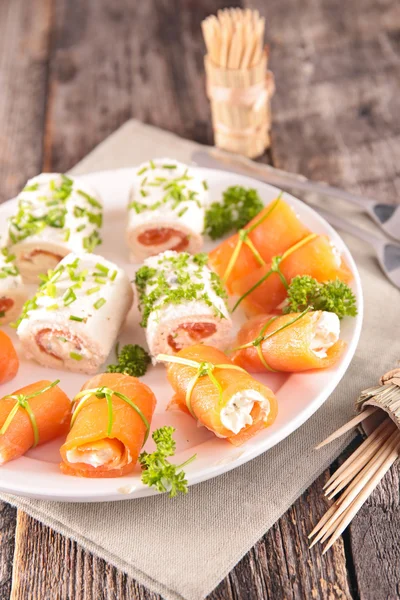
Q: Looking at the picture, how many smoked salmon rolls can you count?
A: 7